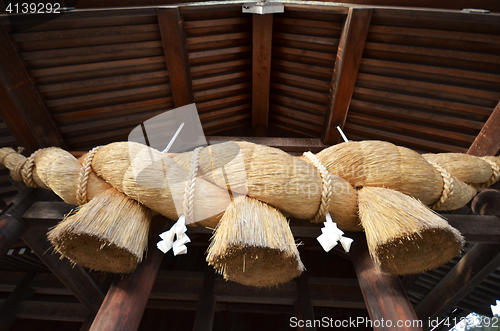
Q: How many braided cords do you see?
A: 6